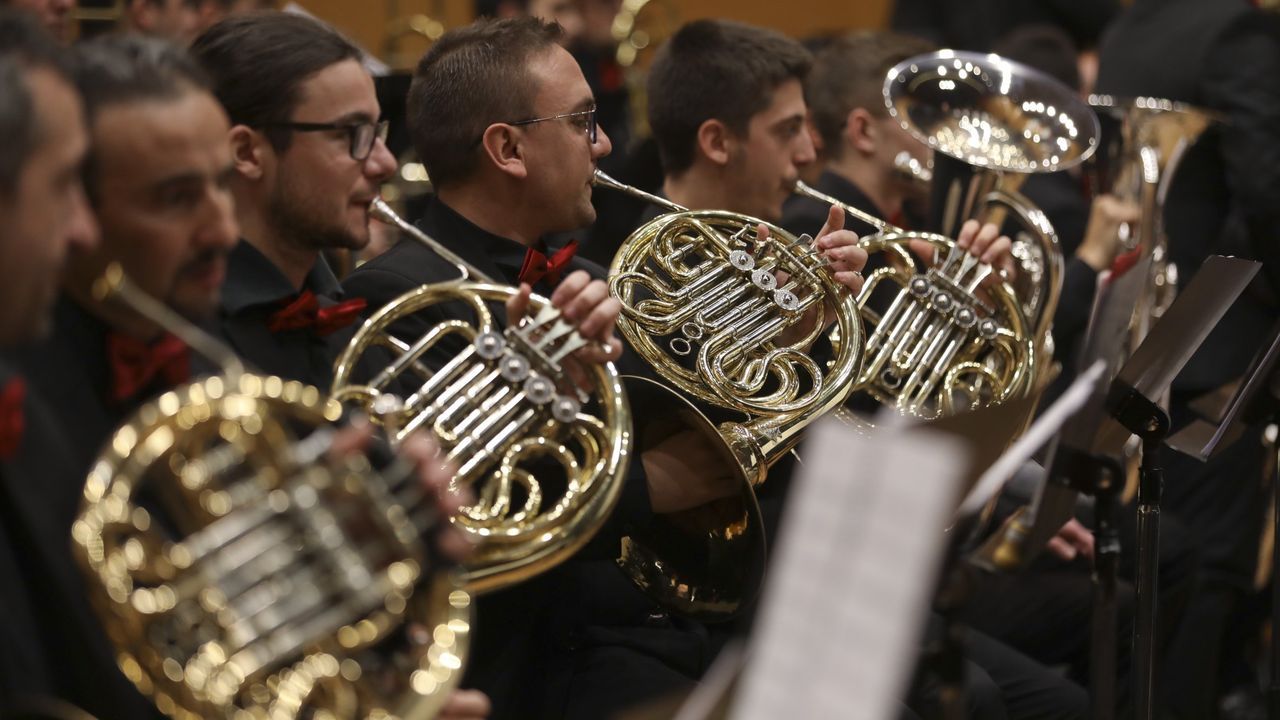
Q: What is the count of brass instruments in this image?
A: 6